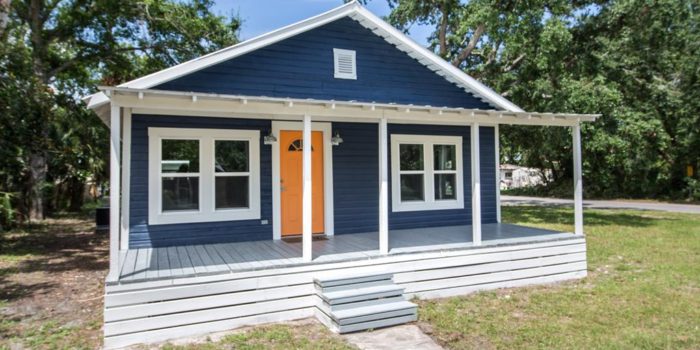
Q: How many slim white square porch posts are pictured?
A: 5